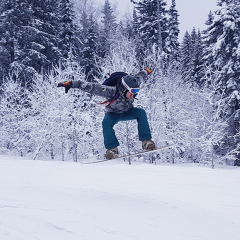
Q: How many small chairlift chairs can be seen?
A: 0